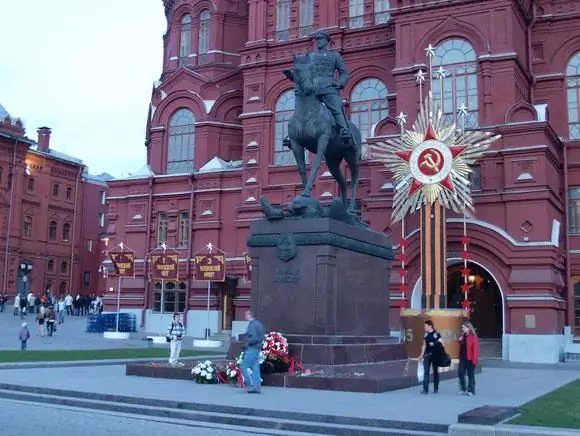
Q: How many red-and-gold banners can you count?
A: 4